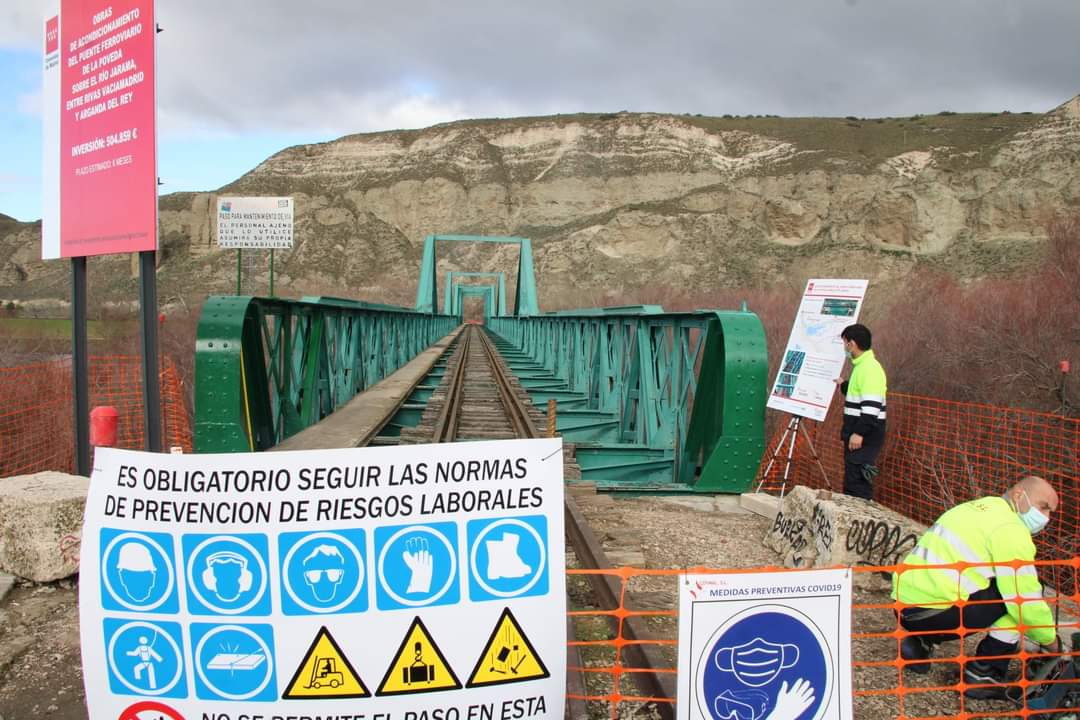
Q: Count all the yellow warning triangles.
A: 3